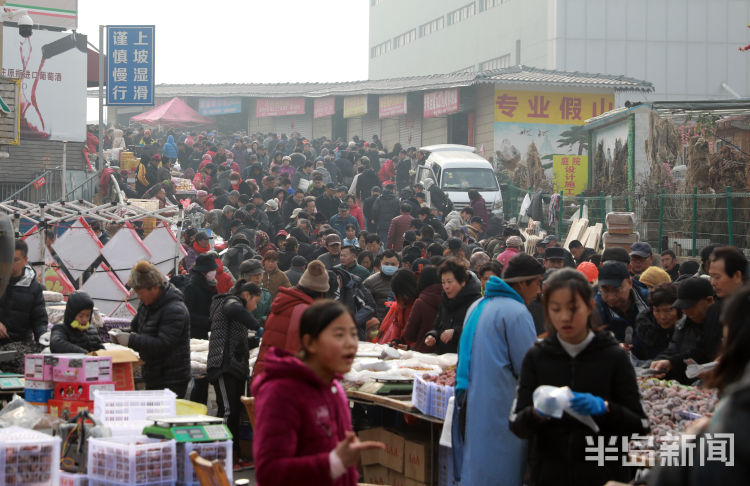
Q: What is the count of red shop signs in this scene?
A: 4